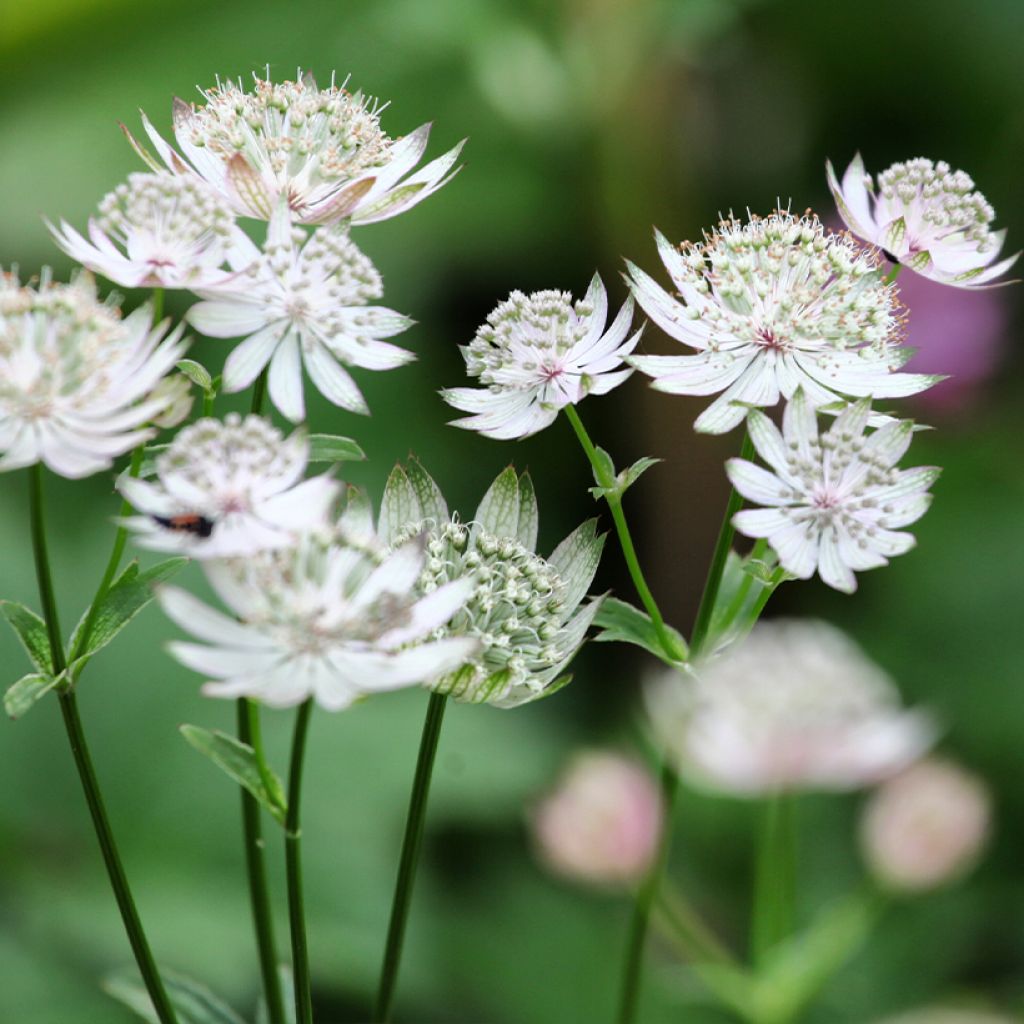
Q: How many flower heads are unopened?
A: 2